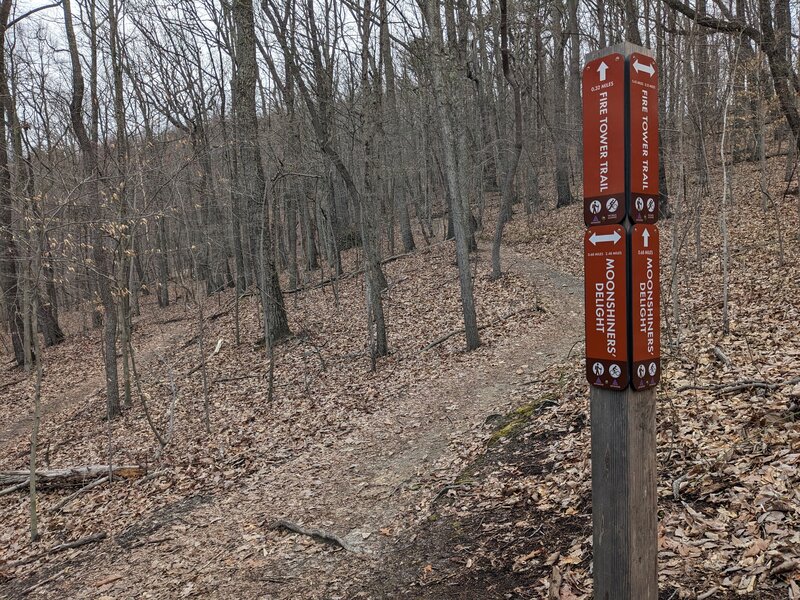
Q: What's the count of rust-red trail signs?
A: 4